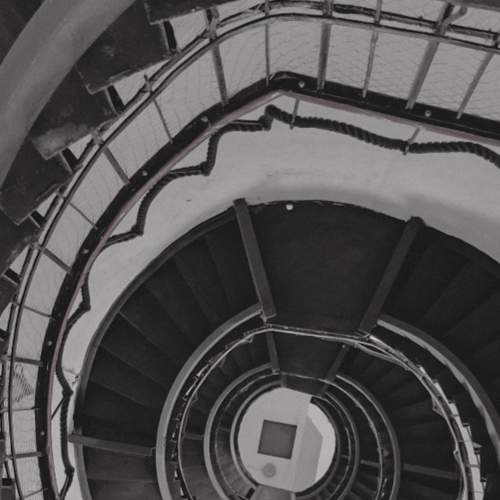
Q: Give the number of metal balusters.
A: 15